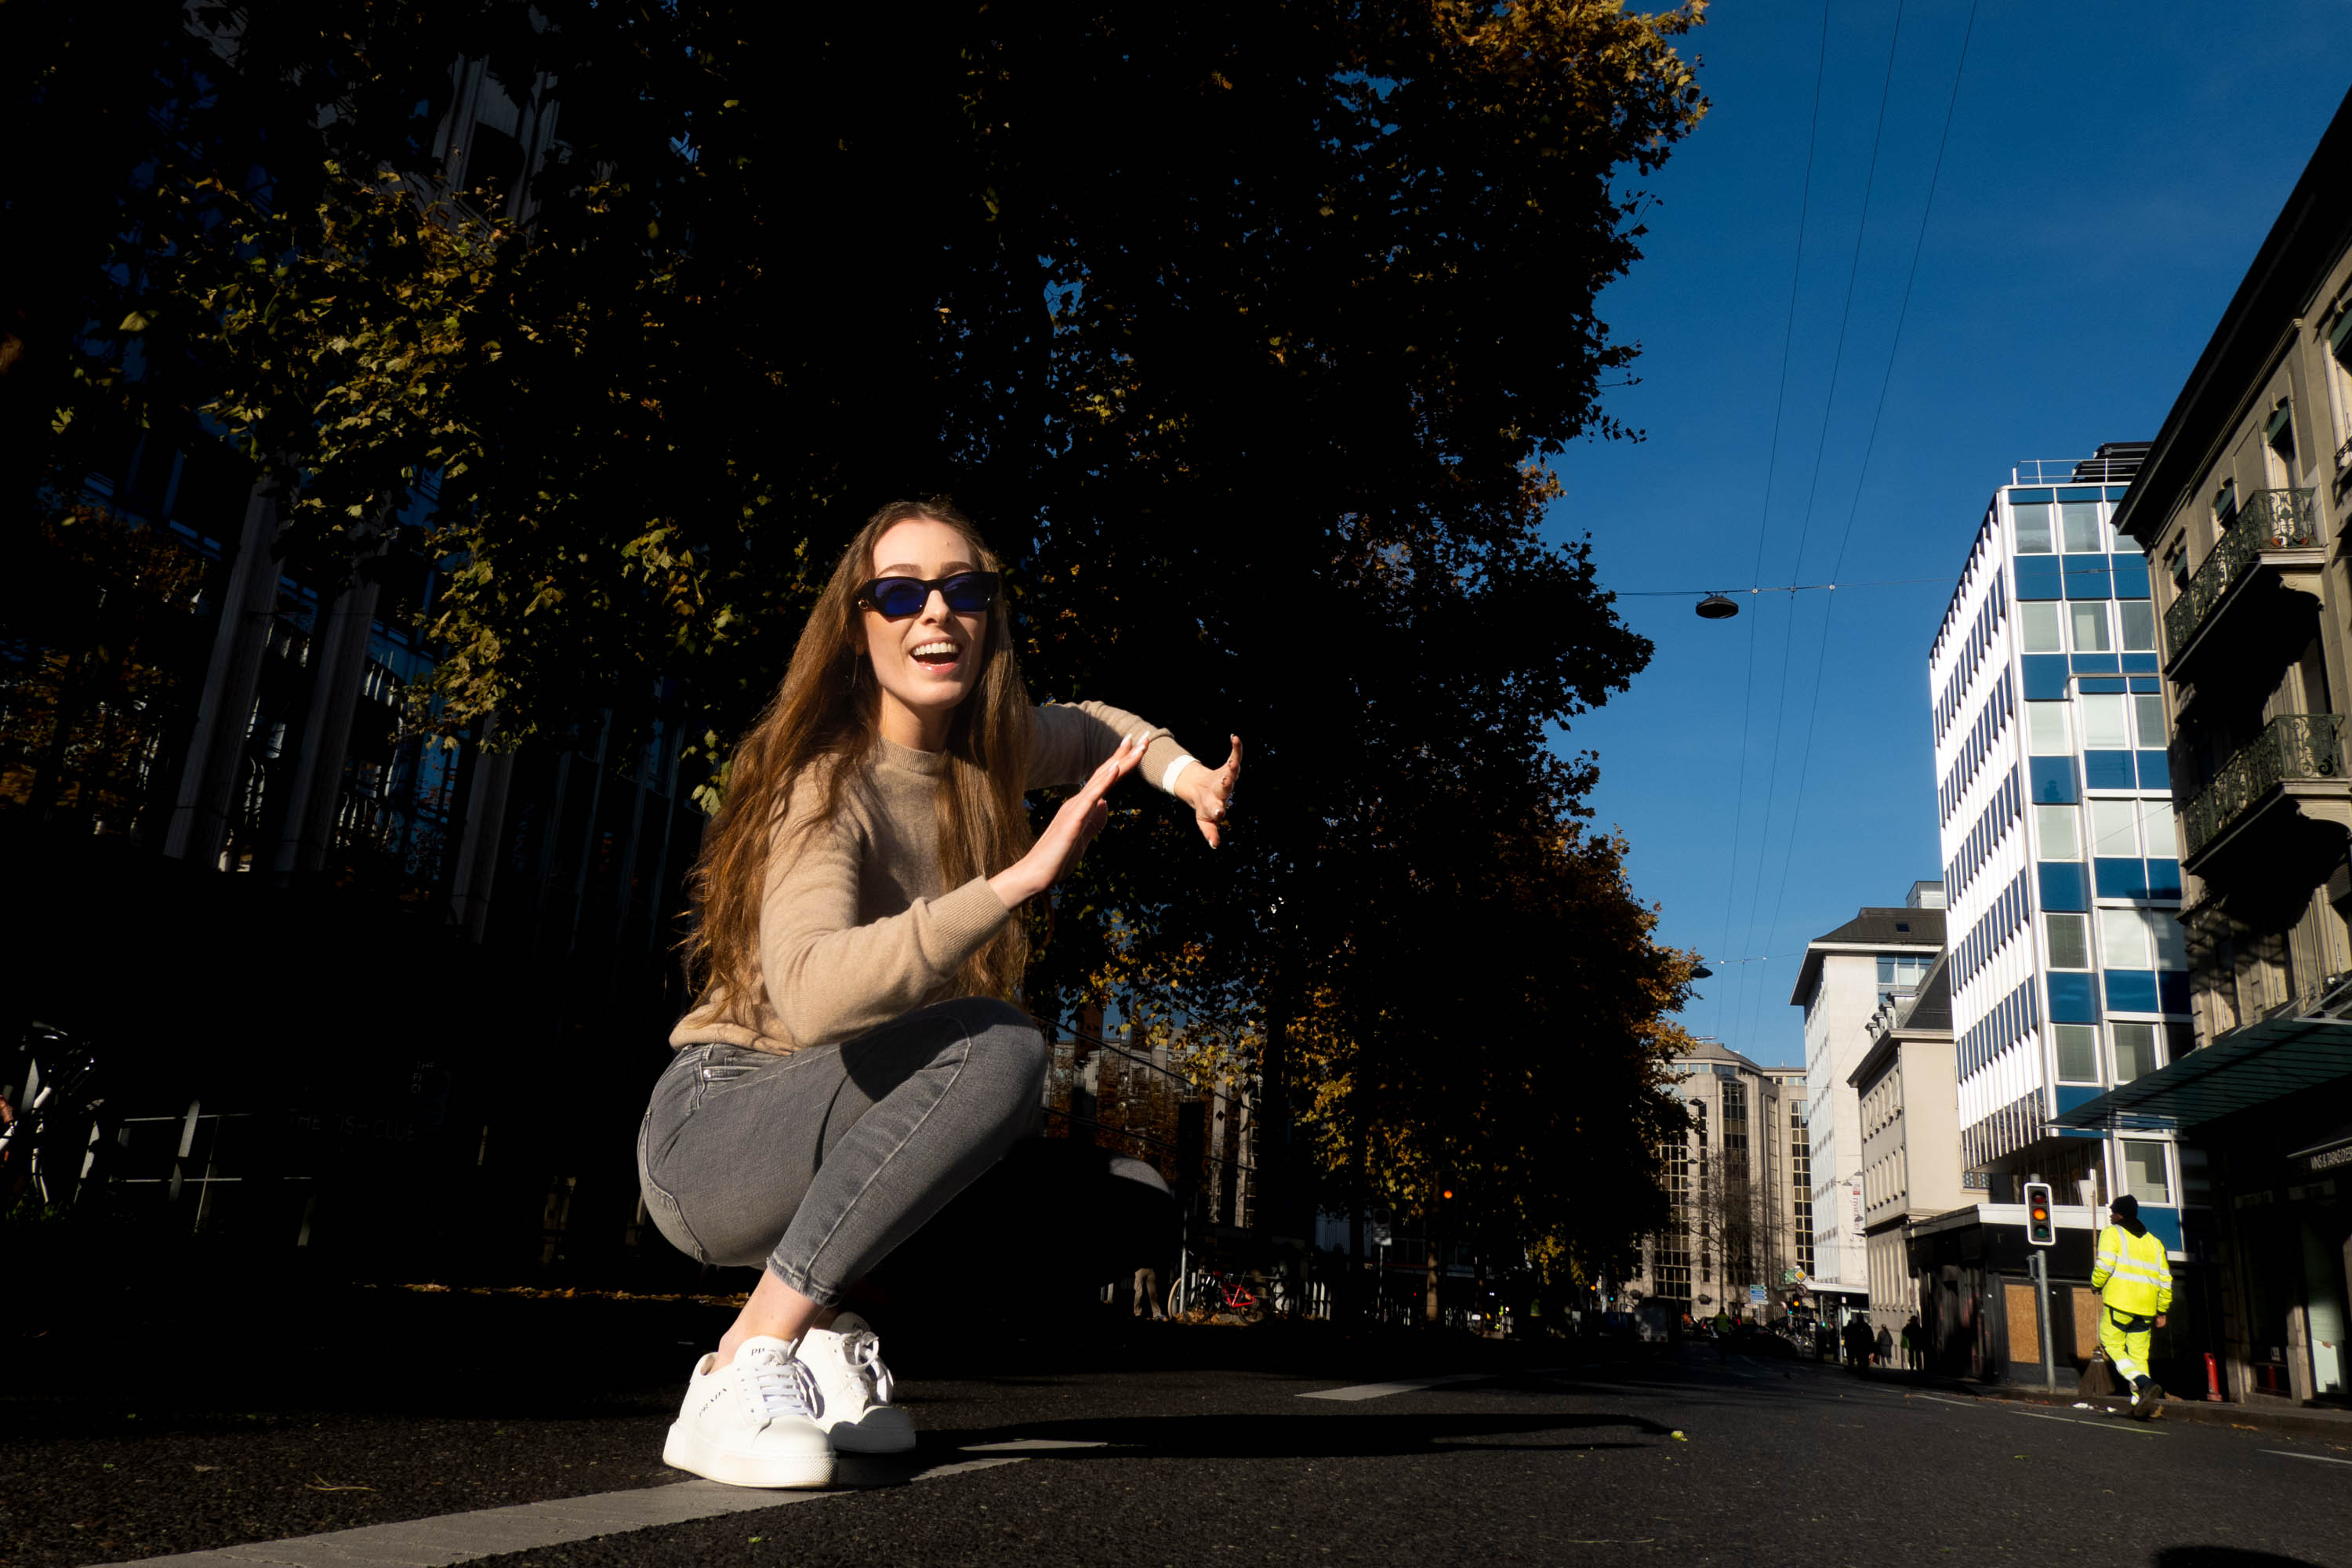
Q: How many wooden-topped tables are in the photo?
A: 0